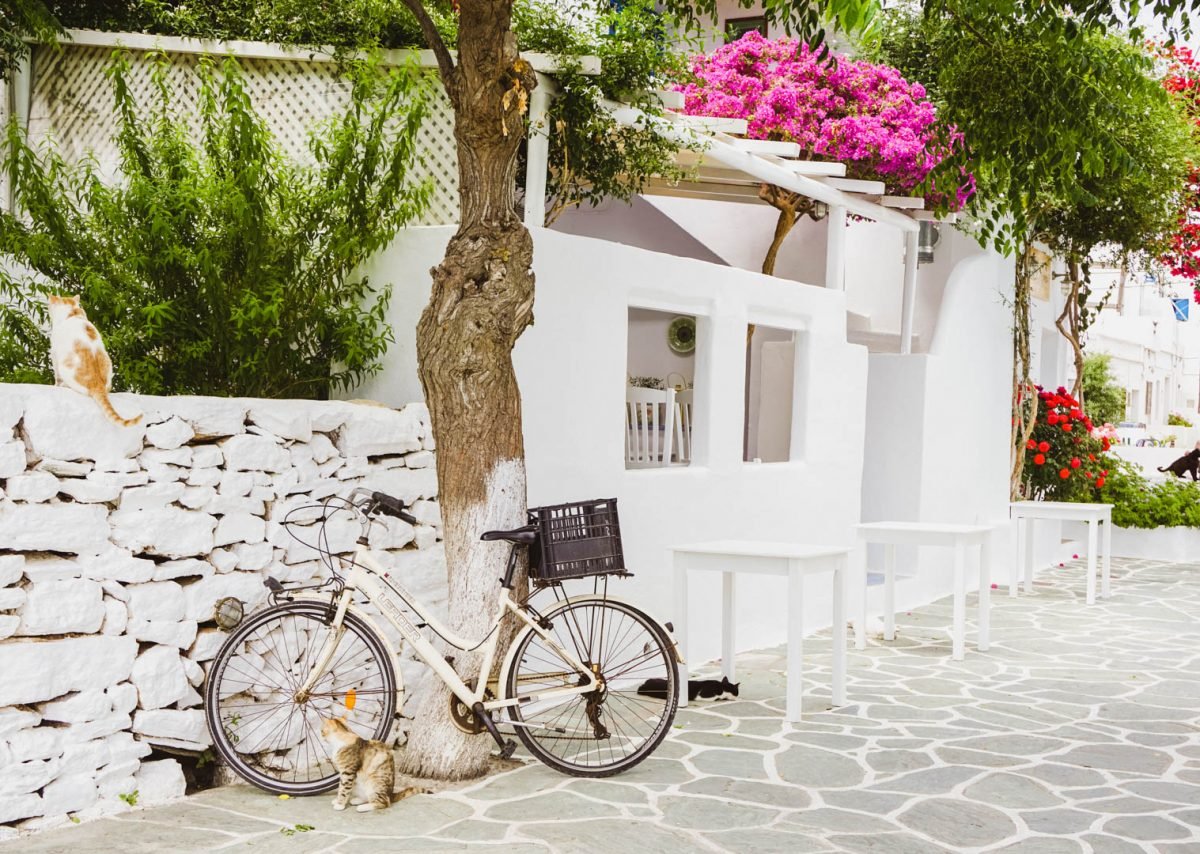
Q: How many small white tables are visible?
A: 3